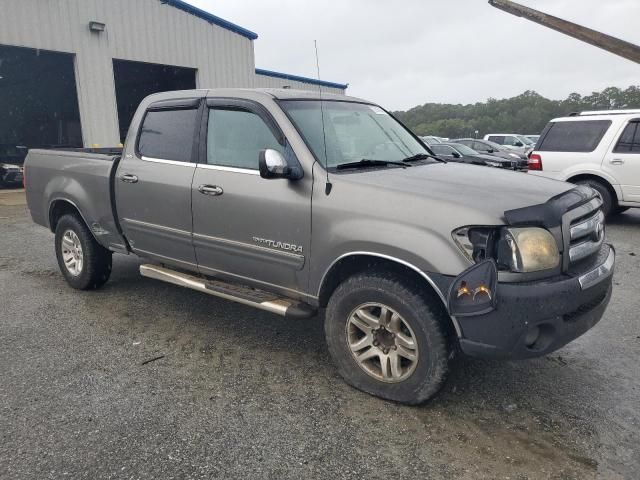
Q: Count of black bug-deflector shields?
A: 1